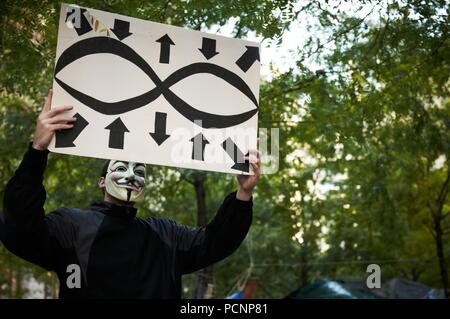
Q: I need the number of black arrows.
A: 10